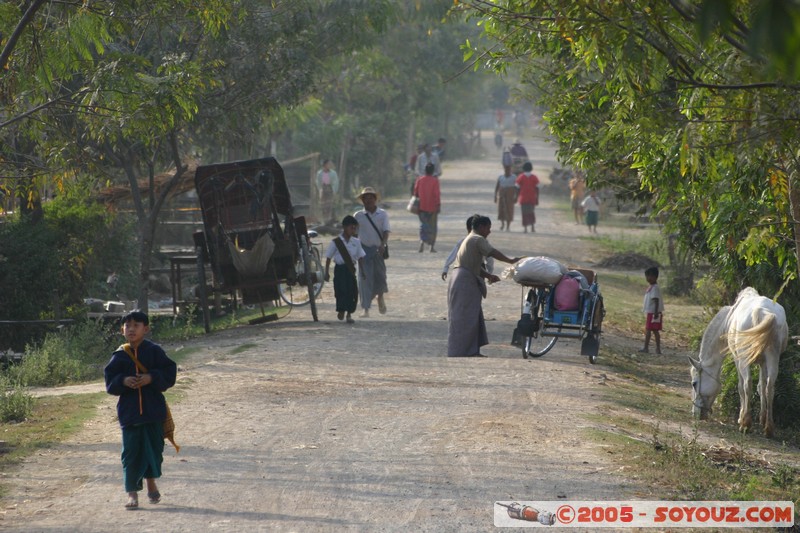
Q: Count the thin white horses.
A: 1